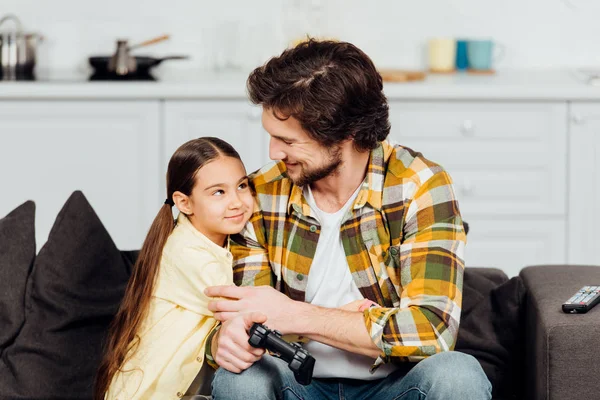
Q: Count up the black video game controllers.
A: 1